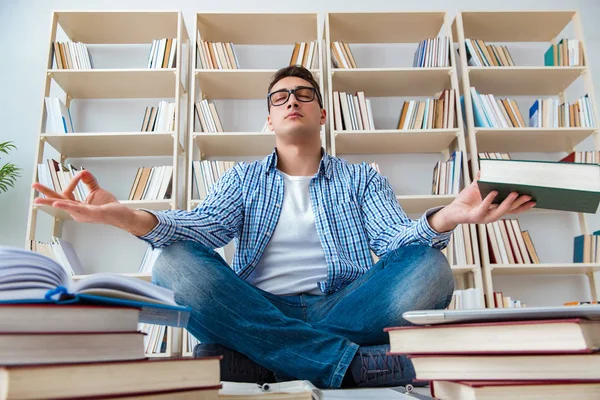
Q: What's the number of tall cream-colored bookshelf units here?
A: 4